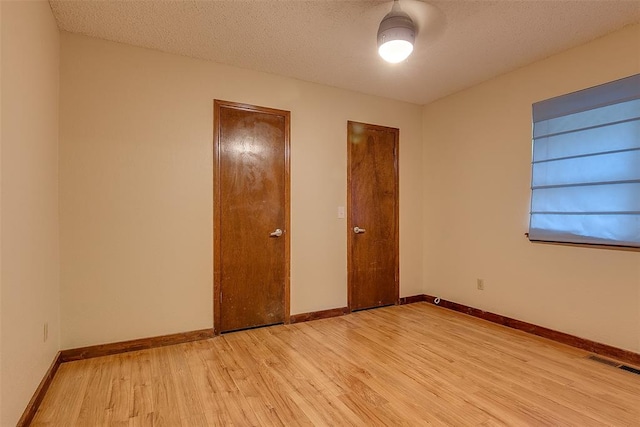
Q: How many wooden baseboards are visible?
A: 5